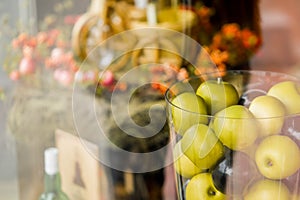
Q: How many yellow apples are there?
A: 10